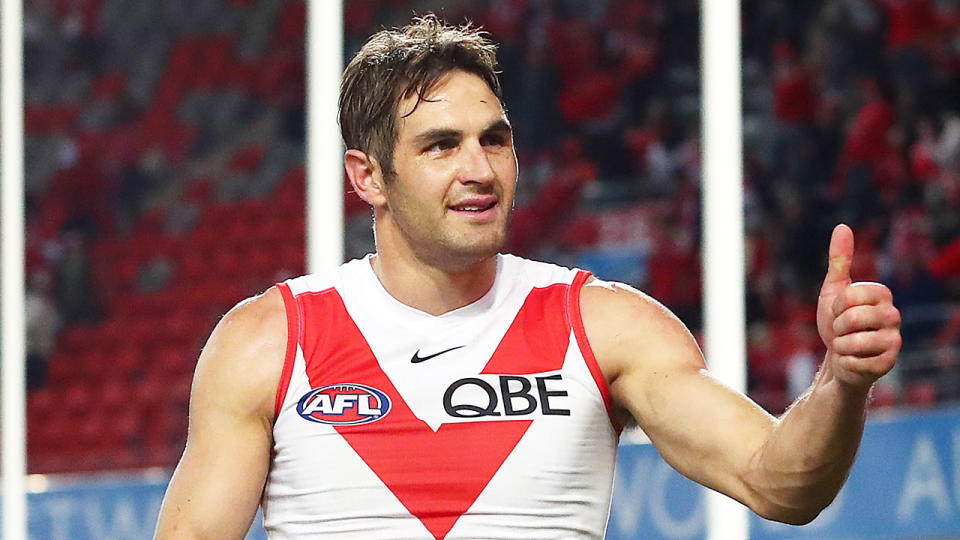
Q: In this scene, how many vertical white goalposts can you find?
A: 3